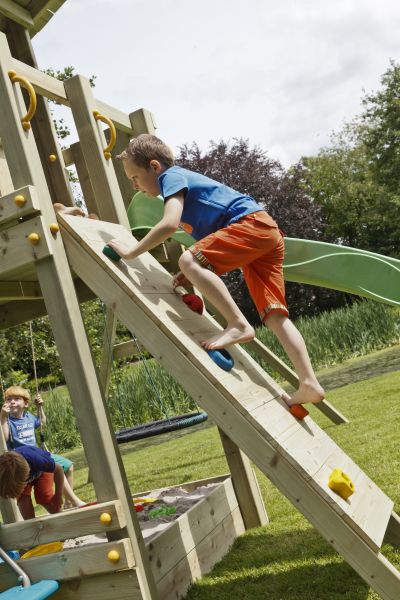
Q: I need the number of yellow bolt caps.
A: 6